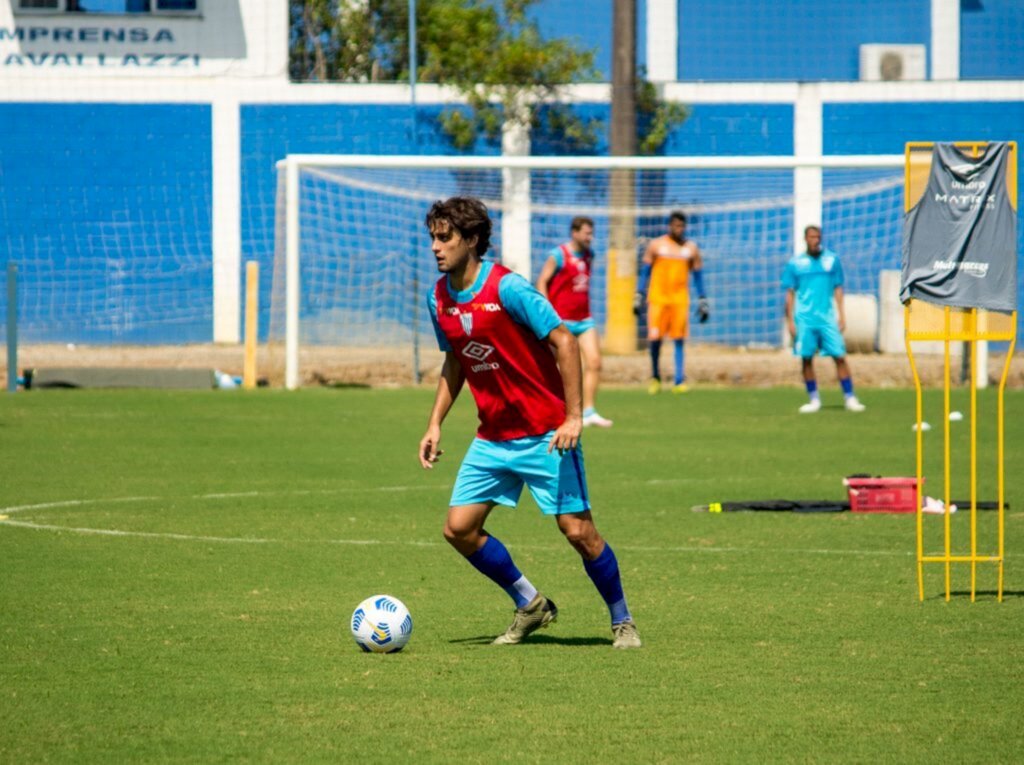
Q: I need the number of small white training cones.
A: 2